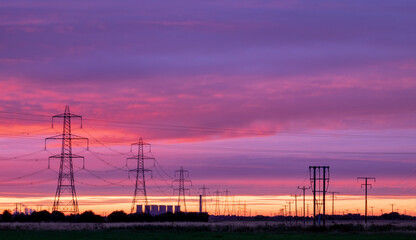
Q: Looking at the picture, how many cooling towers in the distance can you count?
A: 6